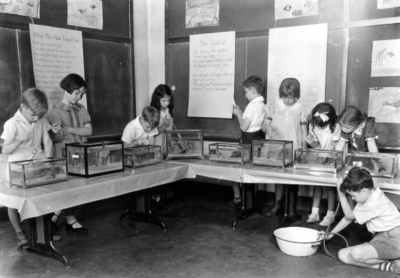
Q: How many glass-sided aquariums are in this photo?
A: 8